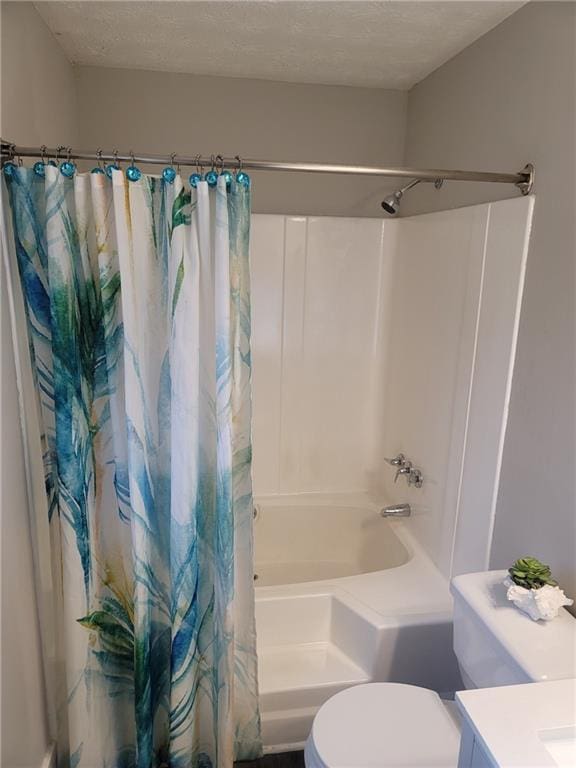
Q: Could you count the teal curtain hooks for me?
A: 12